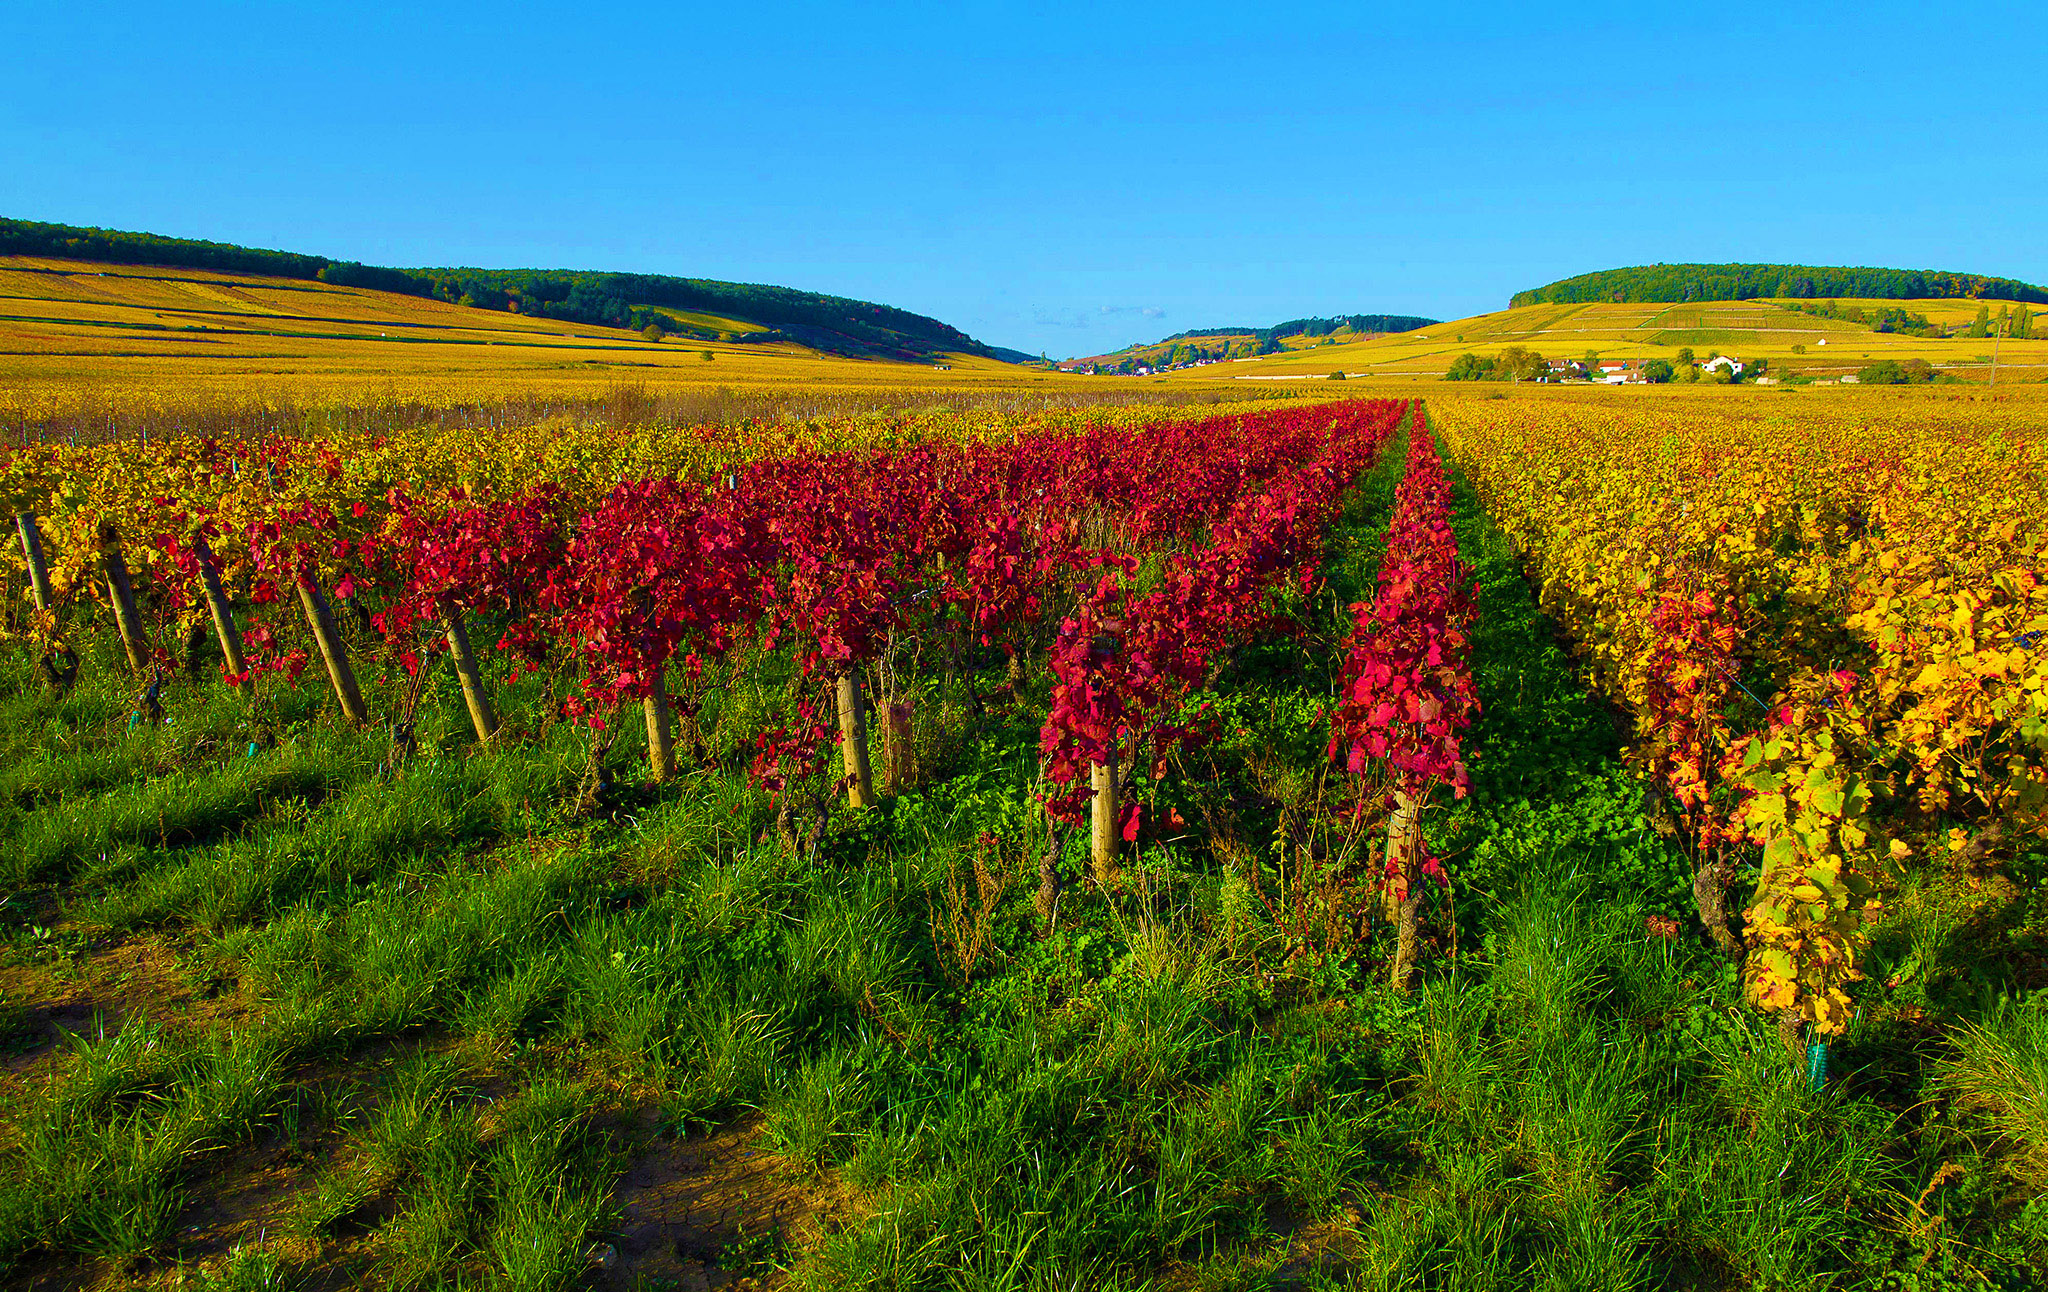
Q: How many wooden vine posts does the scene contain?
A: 9